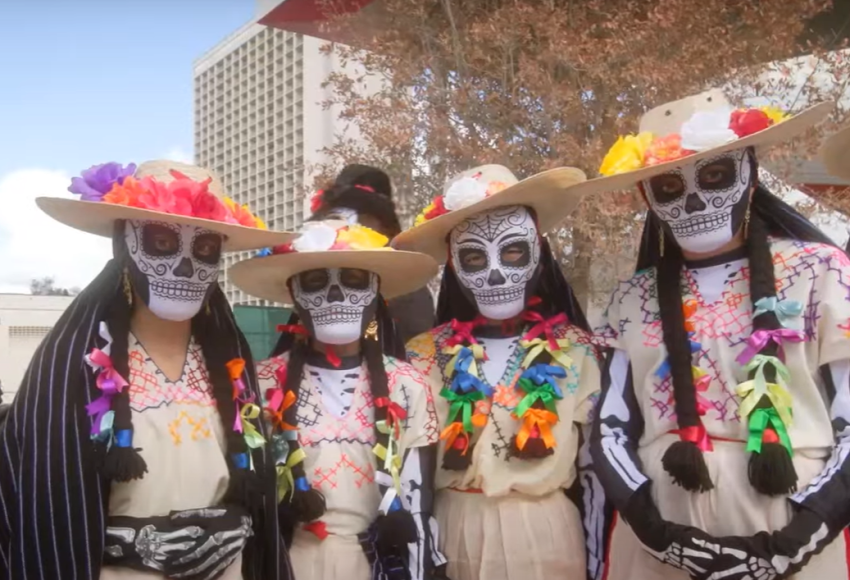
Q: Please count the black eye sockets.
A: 8